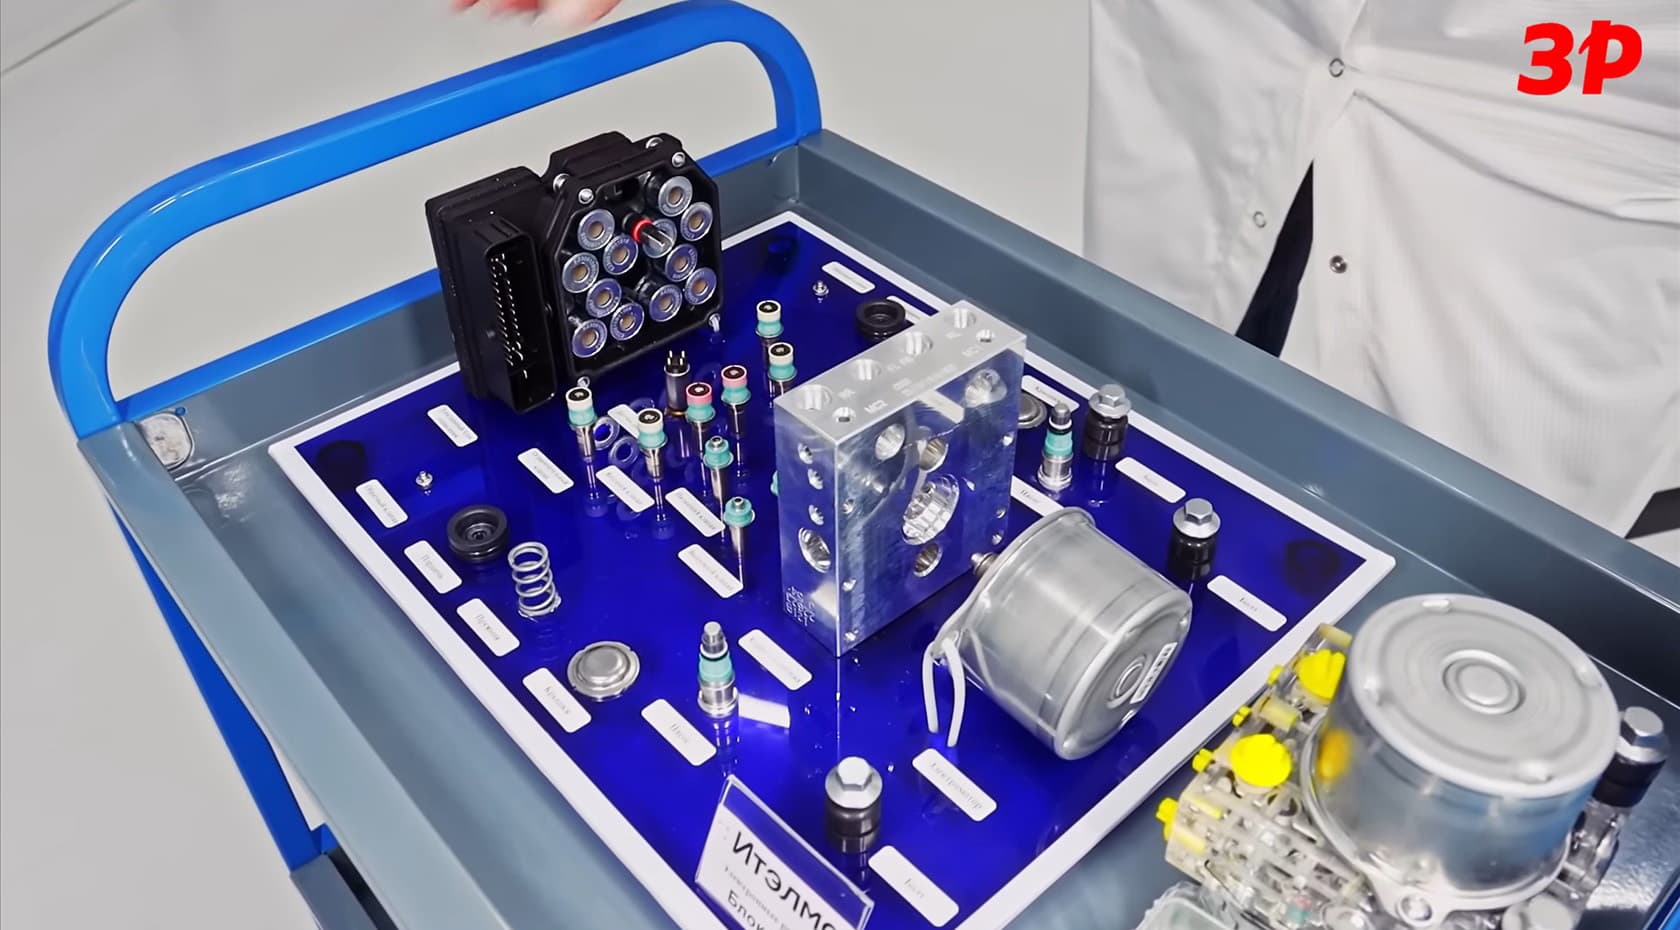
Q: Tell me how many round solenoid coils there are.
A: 12